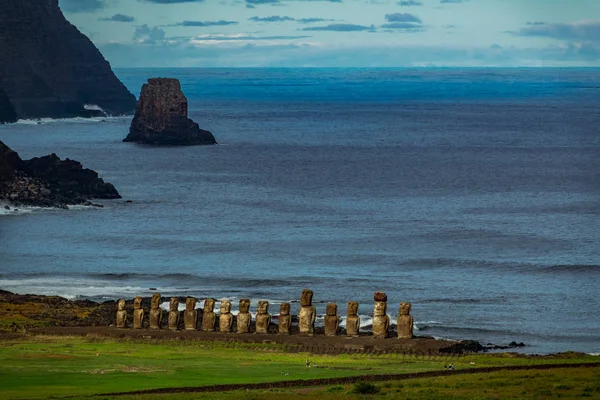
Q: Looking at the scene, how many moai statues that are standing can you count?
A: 15